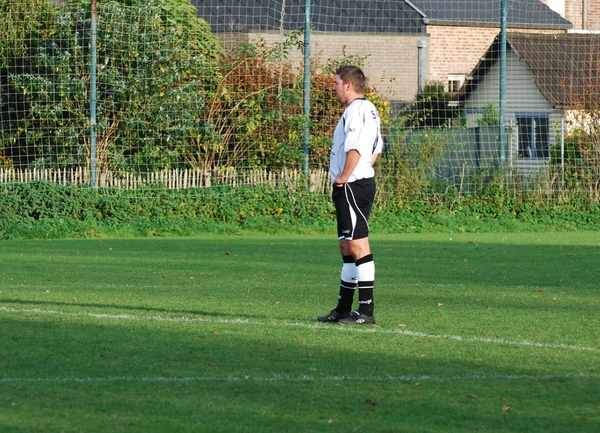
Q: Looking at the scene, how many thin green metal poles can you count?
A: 3